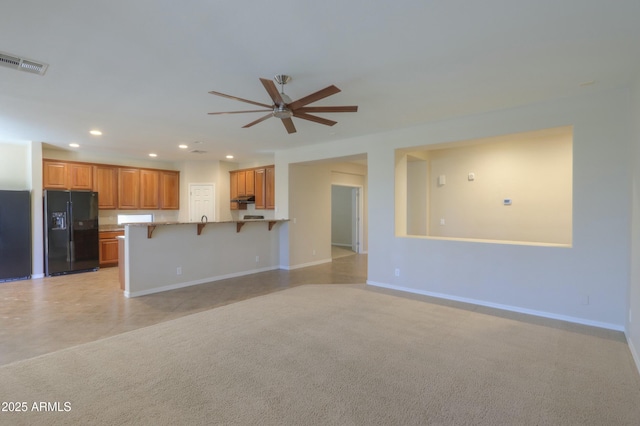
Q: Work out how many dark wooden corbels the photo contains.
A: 4